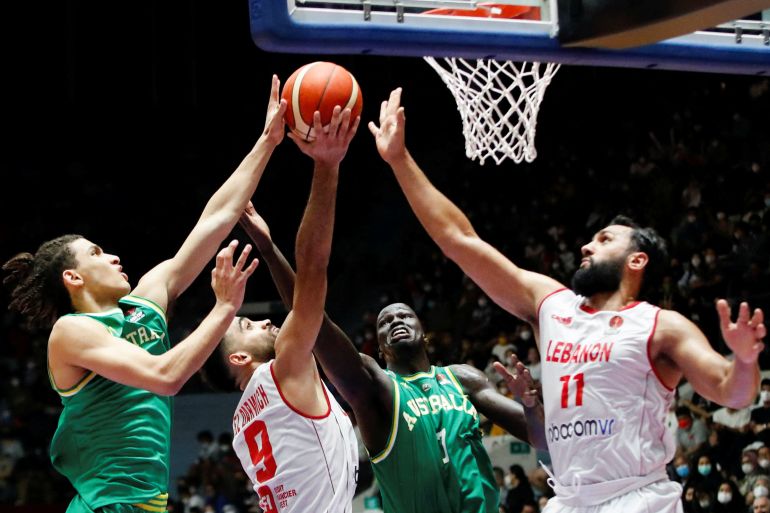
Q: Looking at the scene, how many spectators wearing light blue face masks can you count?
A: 2